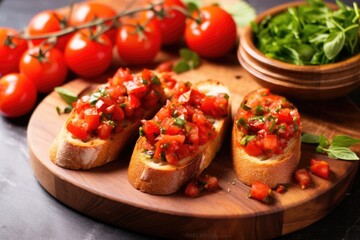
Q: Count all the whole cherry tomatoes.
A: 9